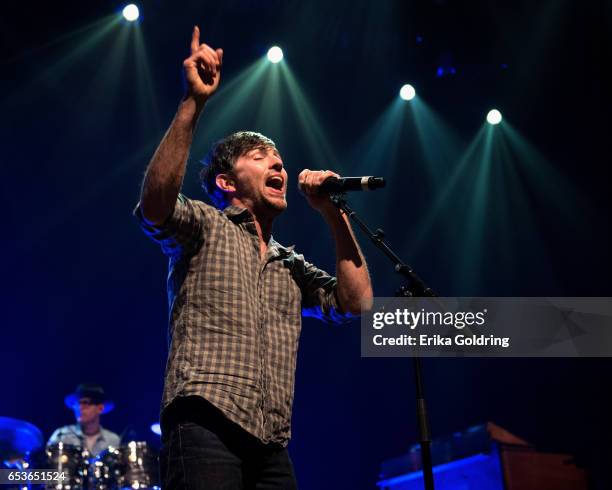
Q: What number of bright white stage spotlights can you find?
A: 4